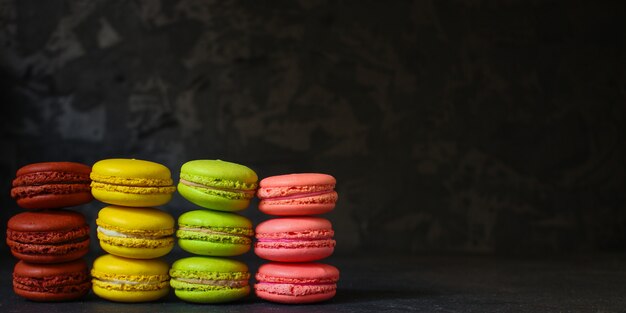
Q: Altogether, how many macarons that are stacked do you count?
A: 12